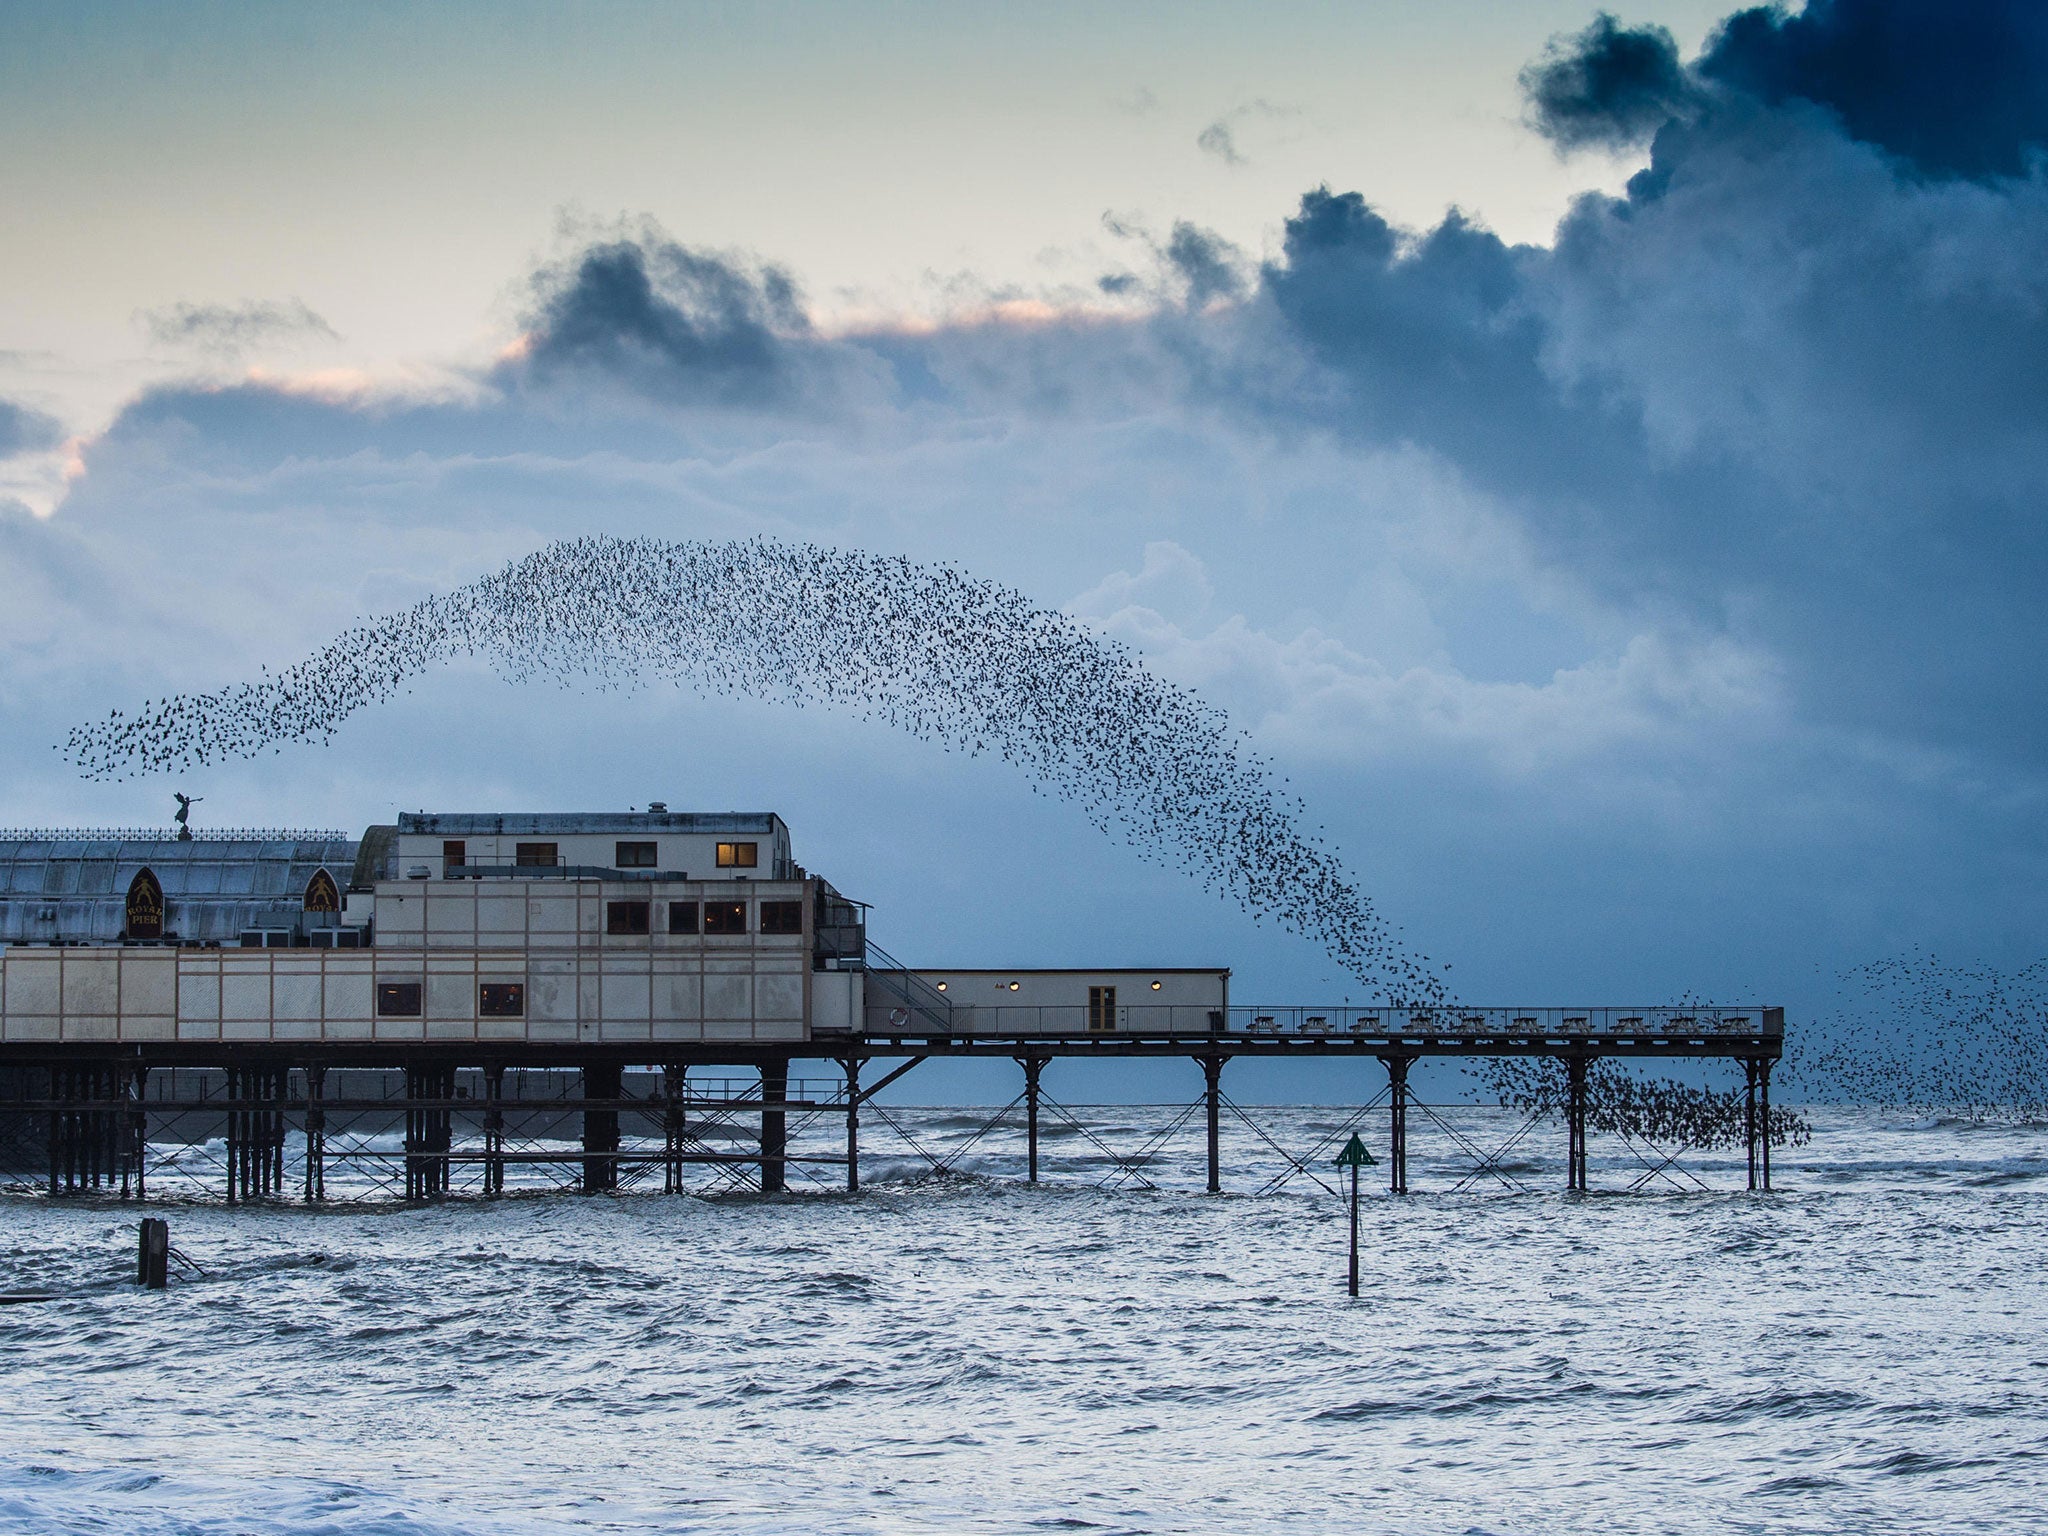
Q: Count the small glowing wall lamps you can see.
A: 3